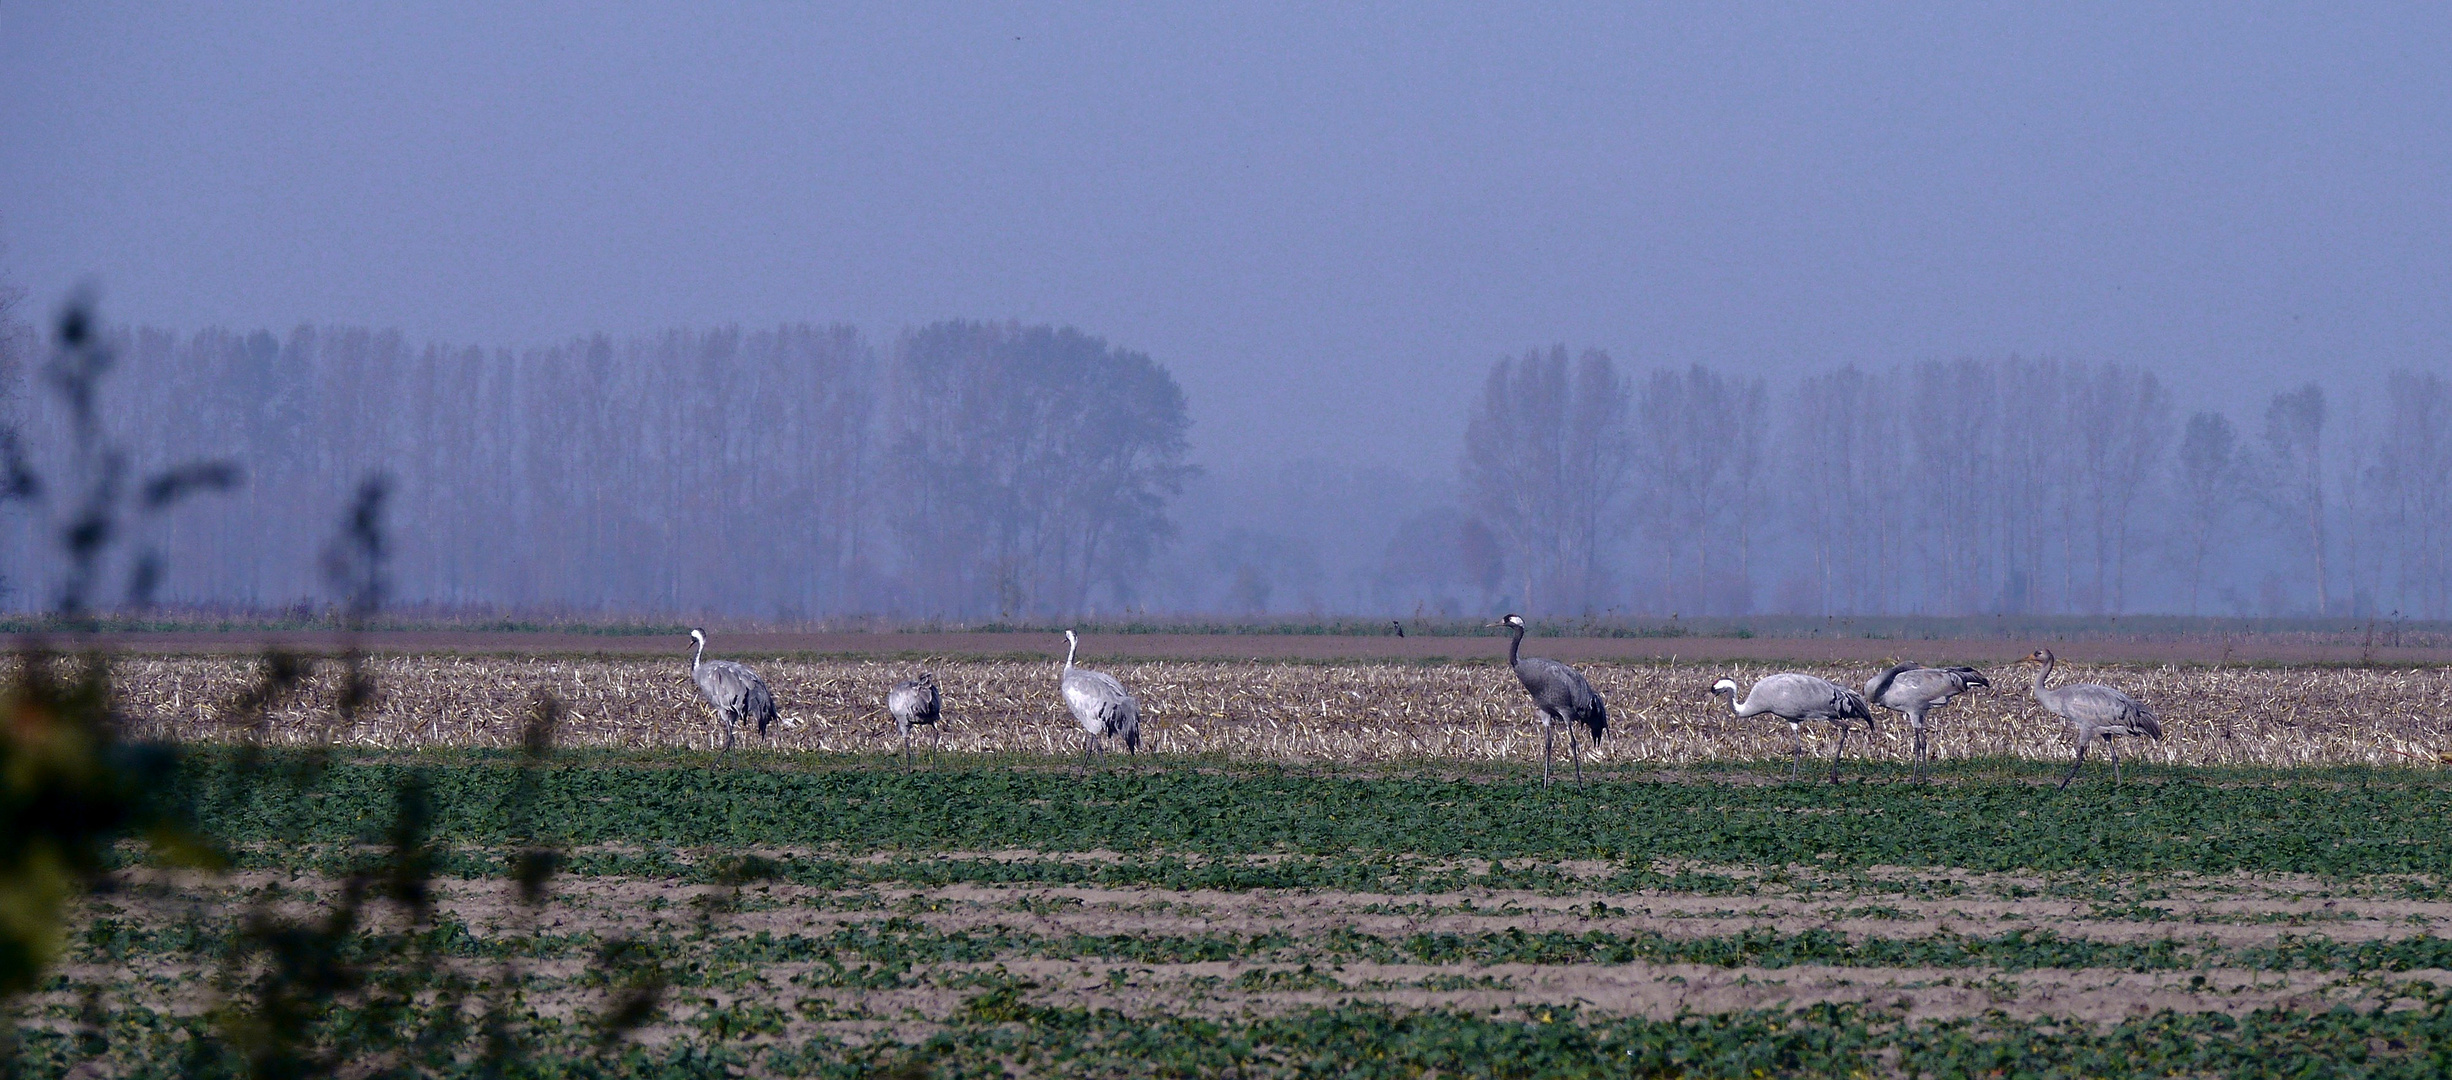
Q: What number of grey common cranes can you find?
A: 7